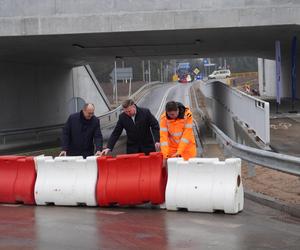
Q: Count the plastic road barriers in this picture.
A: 4